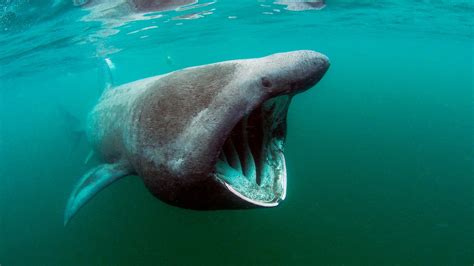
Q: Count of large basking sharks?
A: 1